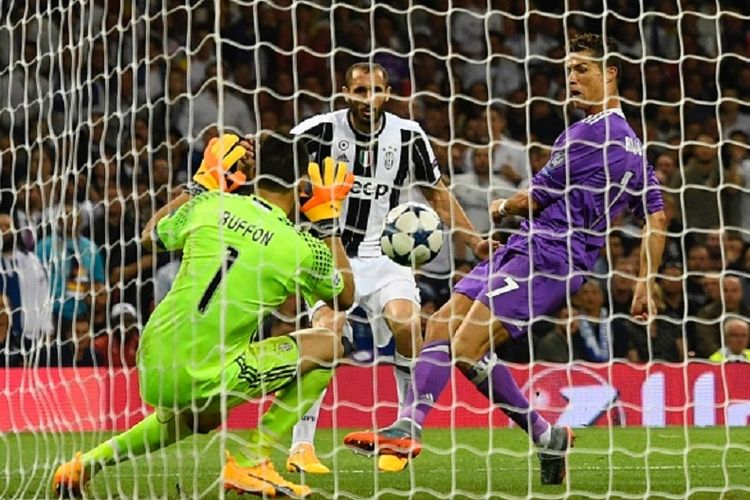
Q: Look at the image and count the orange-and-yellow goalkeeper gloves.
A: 2